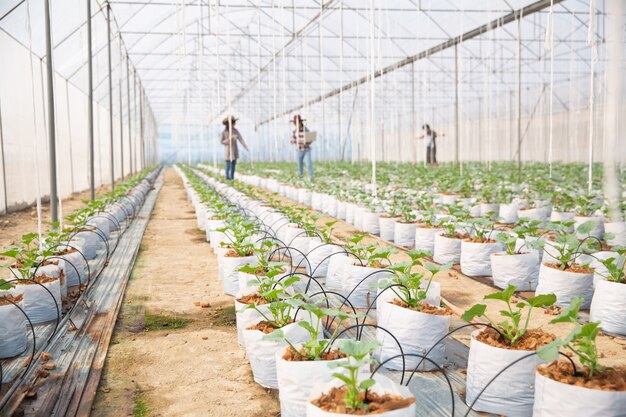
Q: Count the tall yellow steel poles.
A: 0